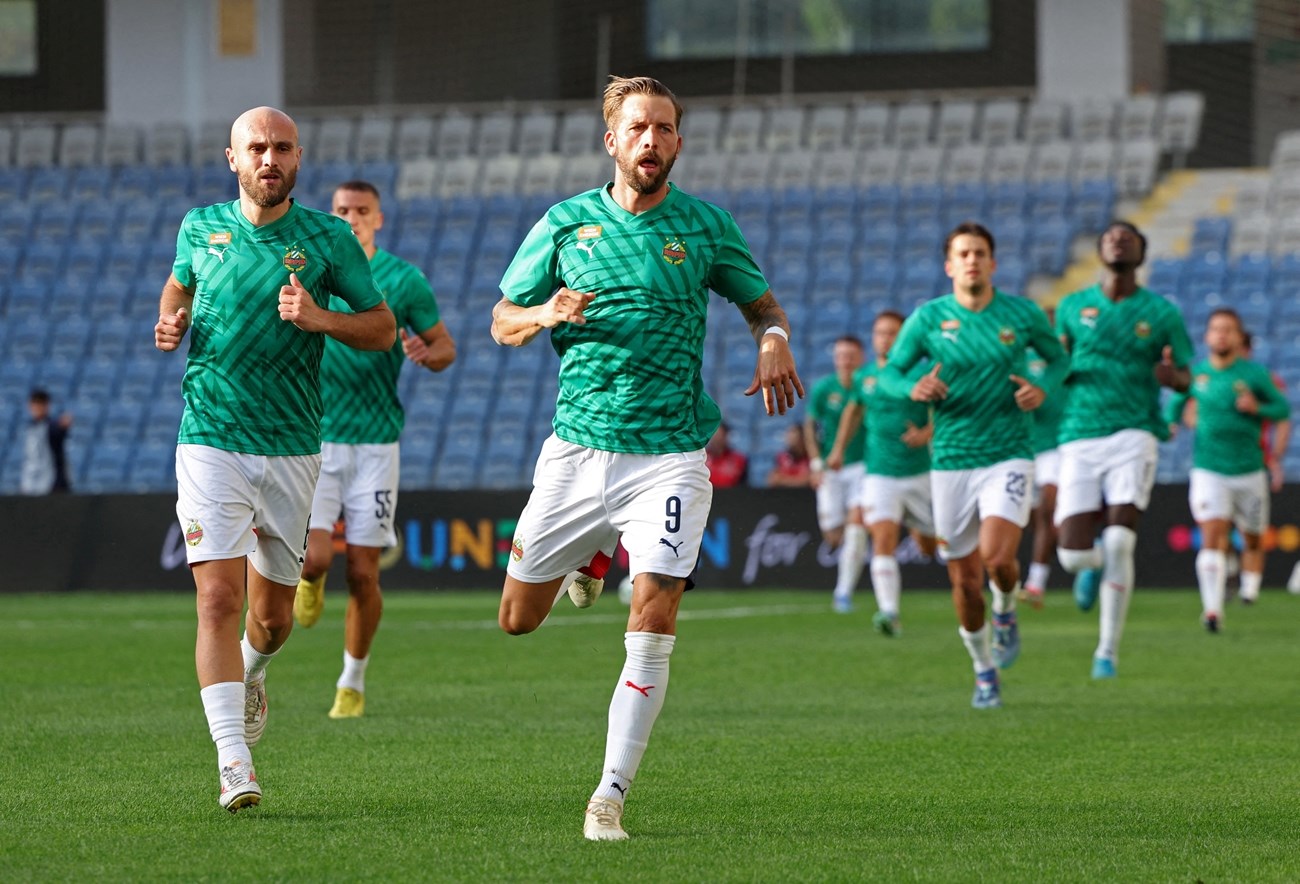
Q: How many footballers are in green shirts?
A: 9